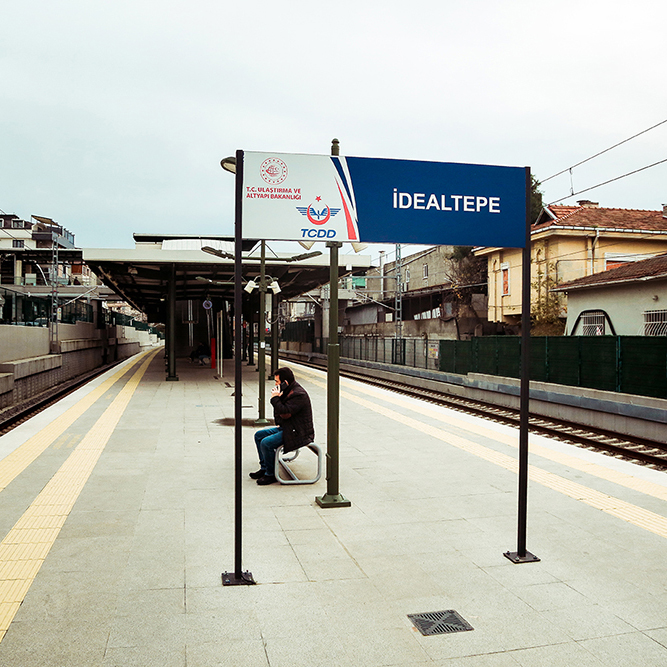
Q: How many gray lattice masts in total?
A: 2